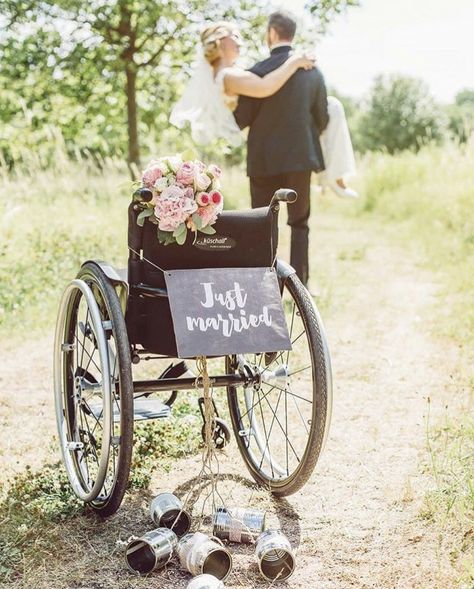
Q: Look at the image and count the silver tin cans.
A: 6